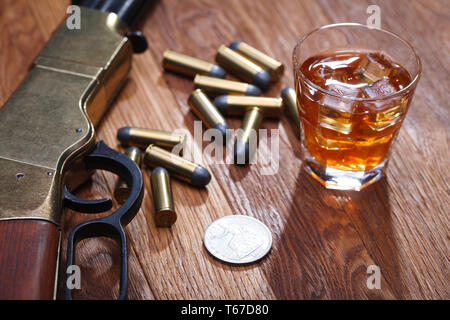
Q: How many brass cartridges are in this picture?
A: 12